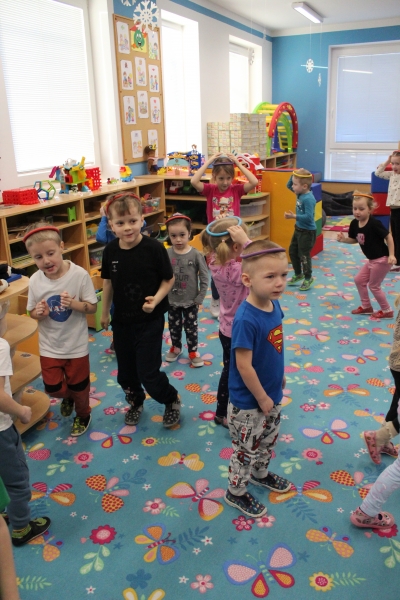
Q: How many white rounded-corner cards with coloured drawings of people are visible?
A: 10